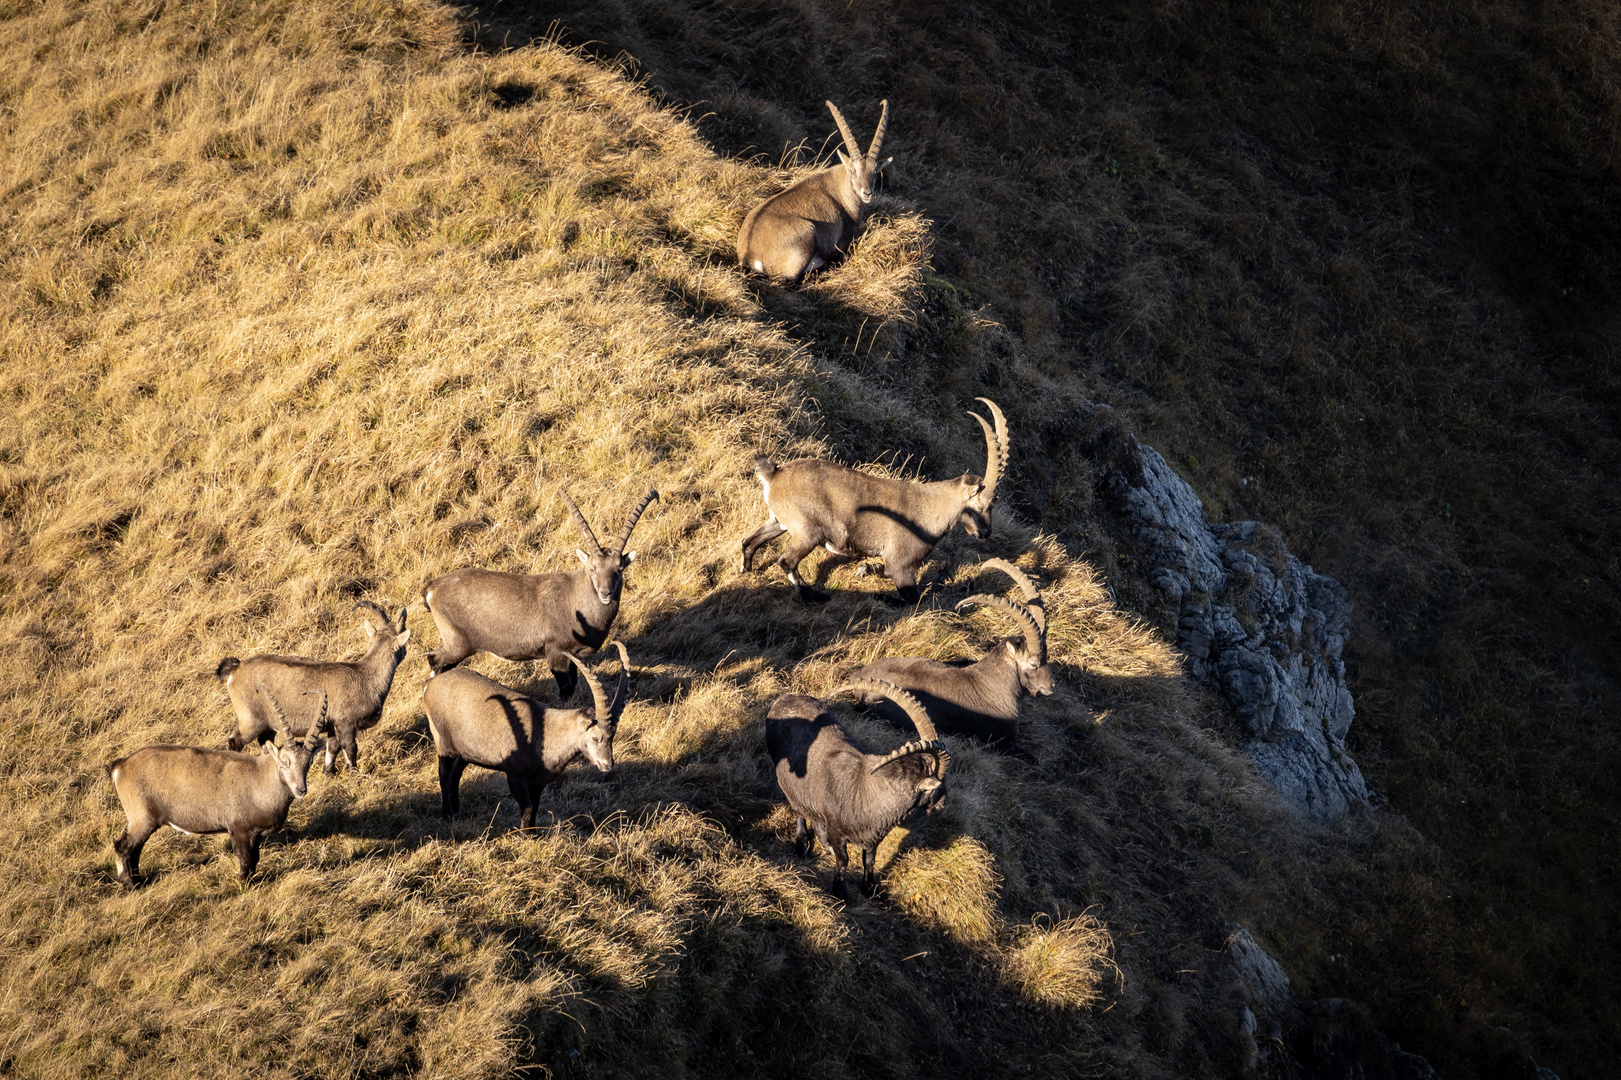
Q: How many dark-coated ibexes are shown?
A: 2